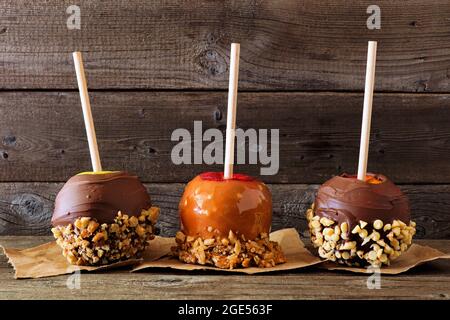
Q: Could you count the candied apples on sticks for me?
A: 3